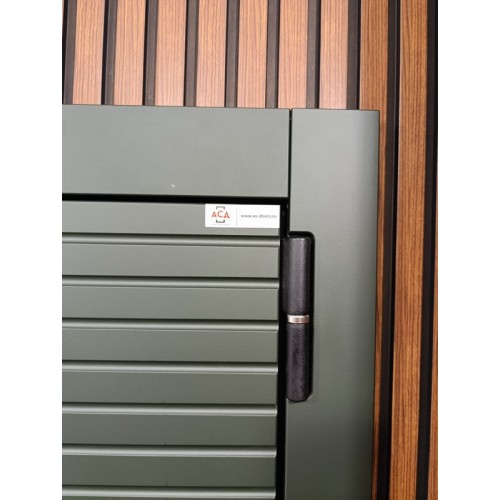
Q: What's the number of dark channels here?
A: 10